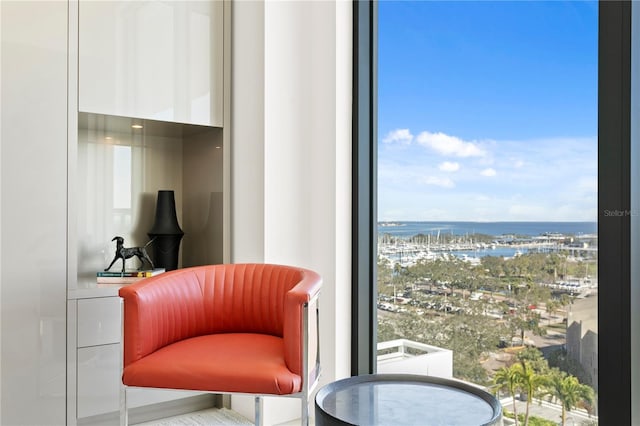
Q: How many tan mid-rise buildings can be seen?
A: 1